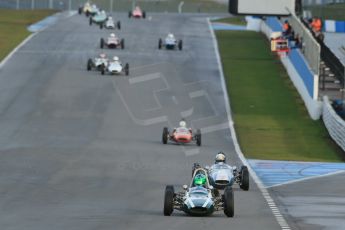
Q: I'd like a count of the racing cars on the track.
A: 12